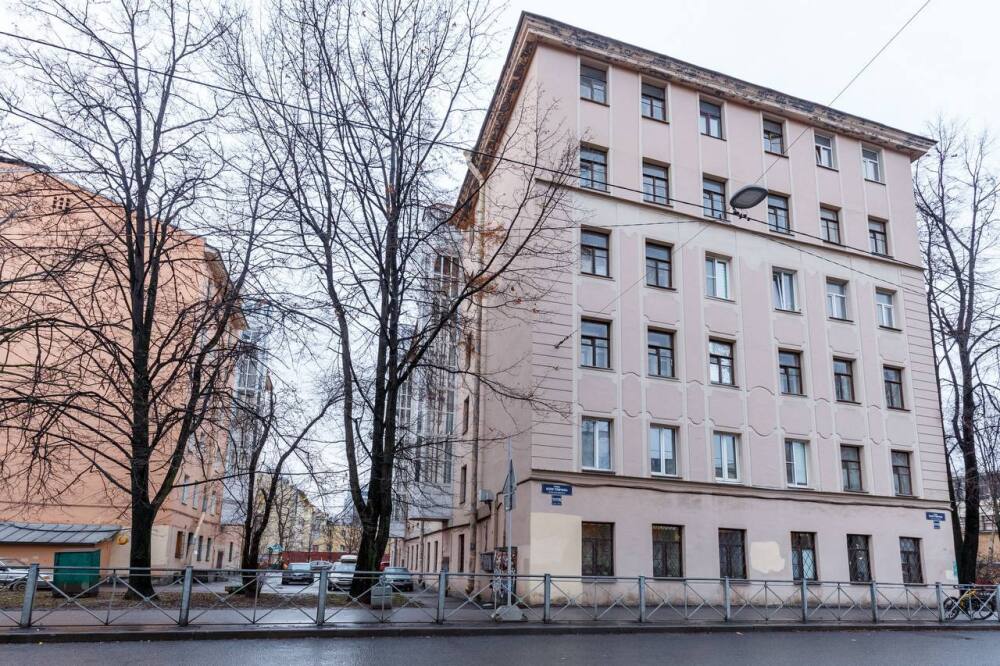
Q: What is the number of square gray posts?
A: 11